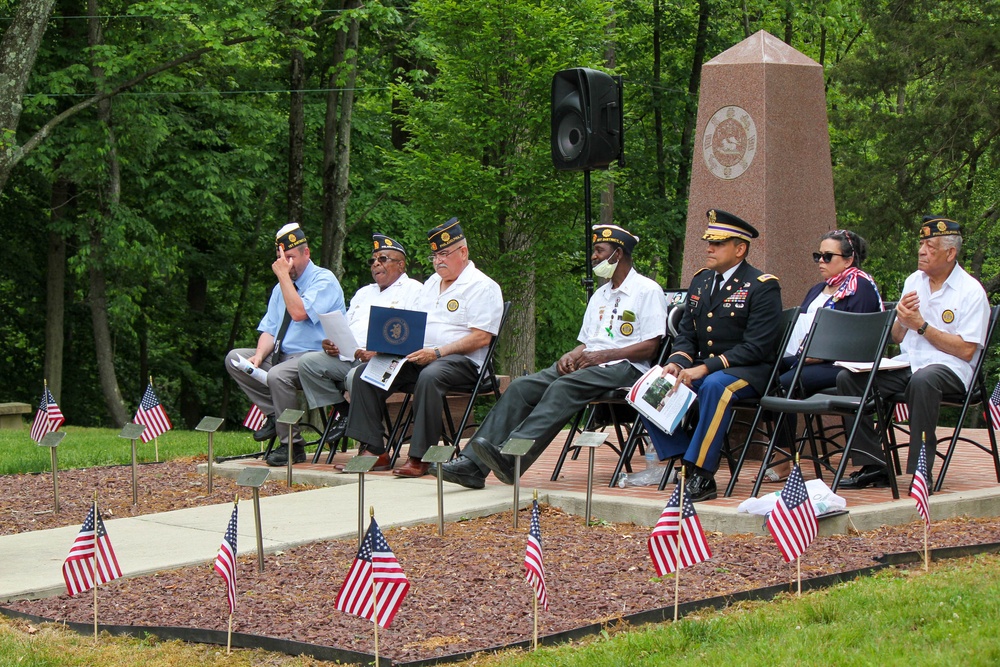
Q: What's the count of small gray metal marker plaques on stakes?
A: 9